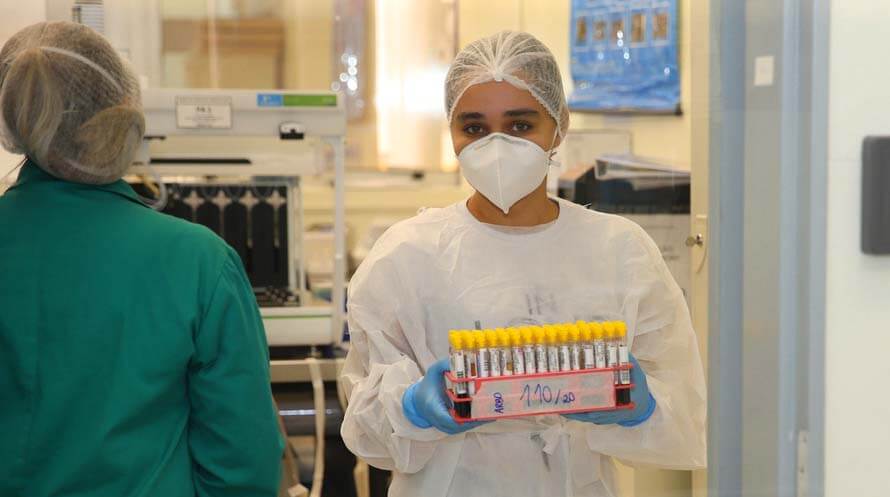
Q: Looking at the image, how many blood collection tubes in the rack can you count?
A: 15